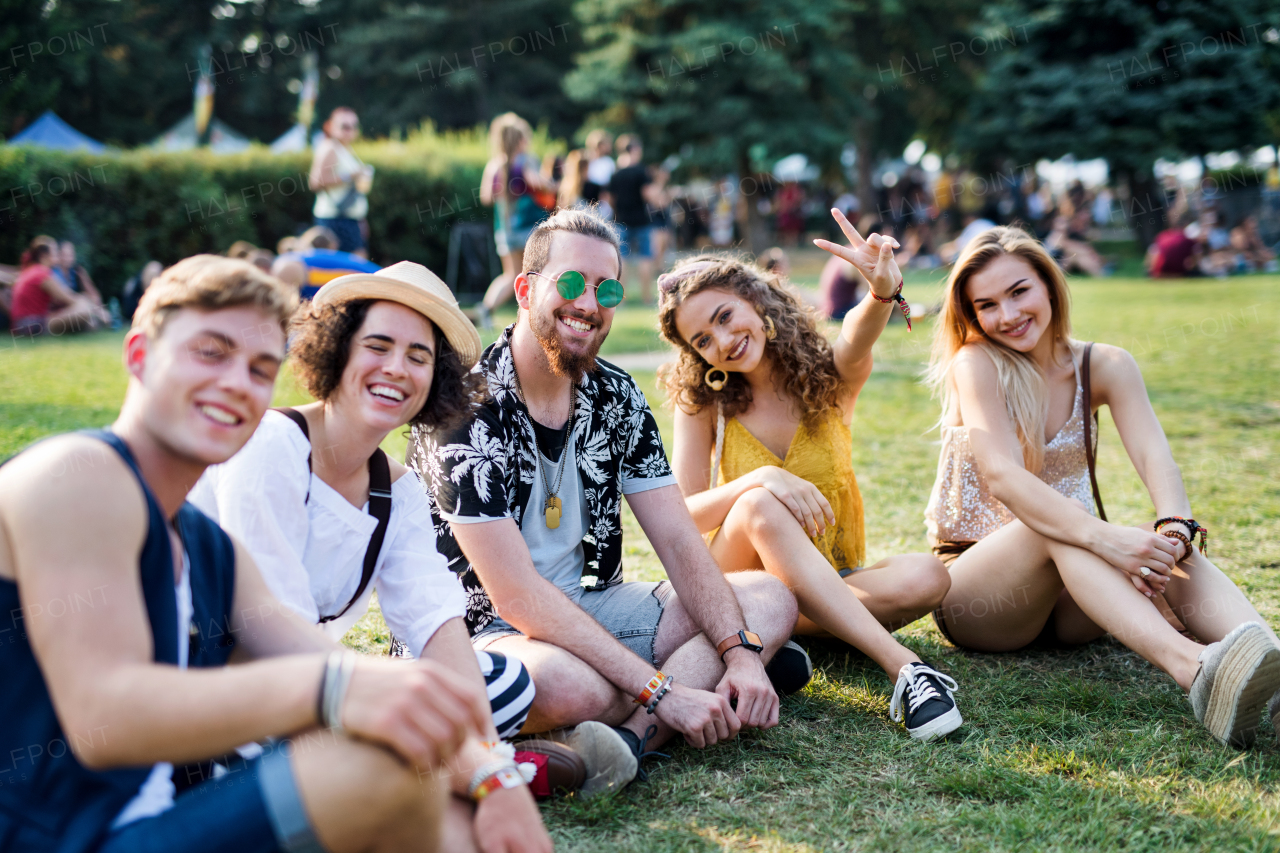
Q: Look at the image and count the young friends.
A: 5